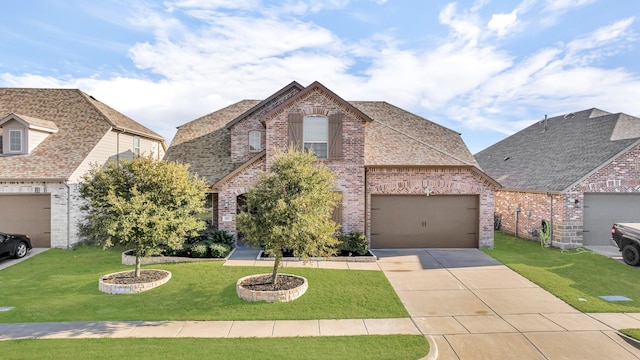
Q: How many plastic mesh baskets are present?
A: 0